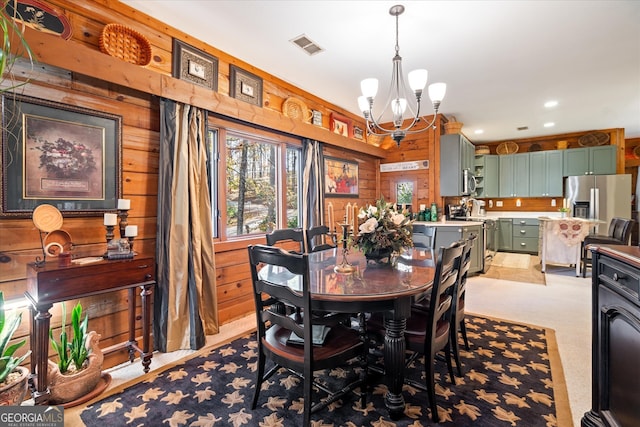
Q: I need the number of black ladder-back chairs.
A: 6